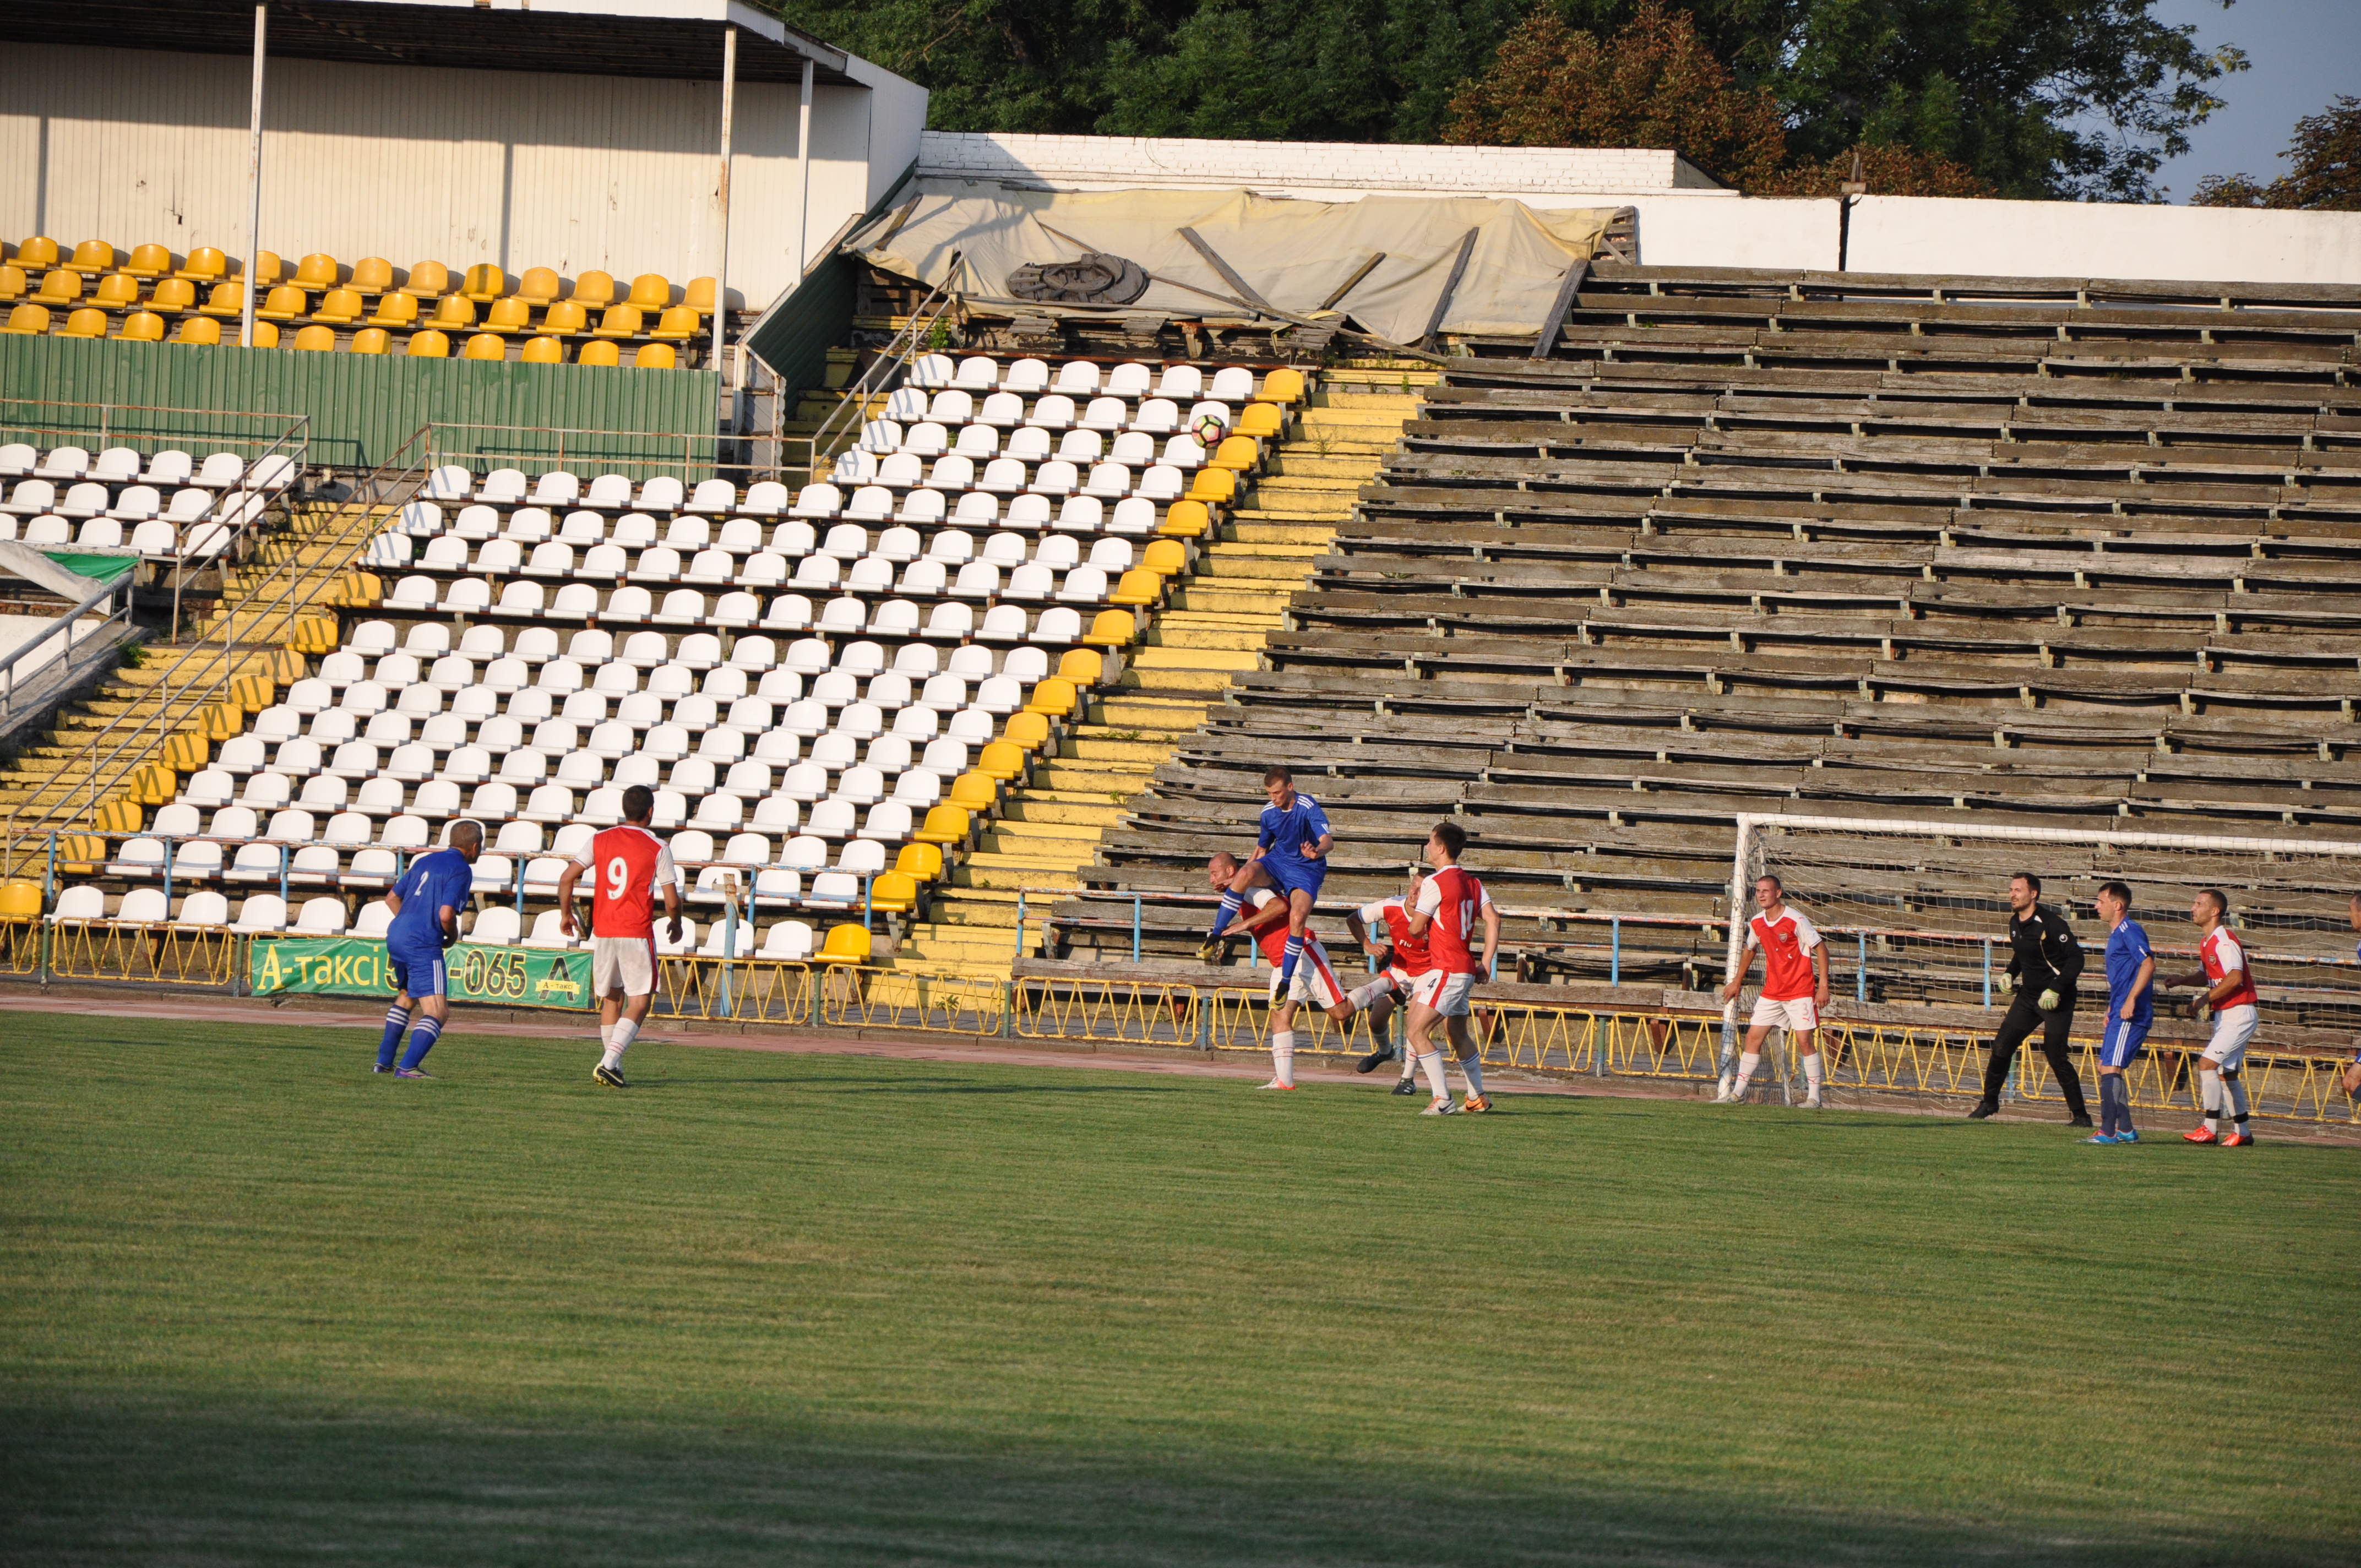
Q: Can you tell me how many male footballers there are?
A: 11